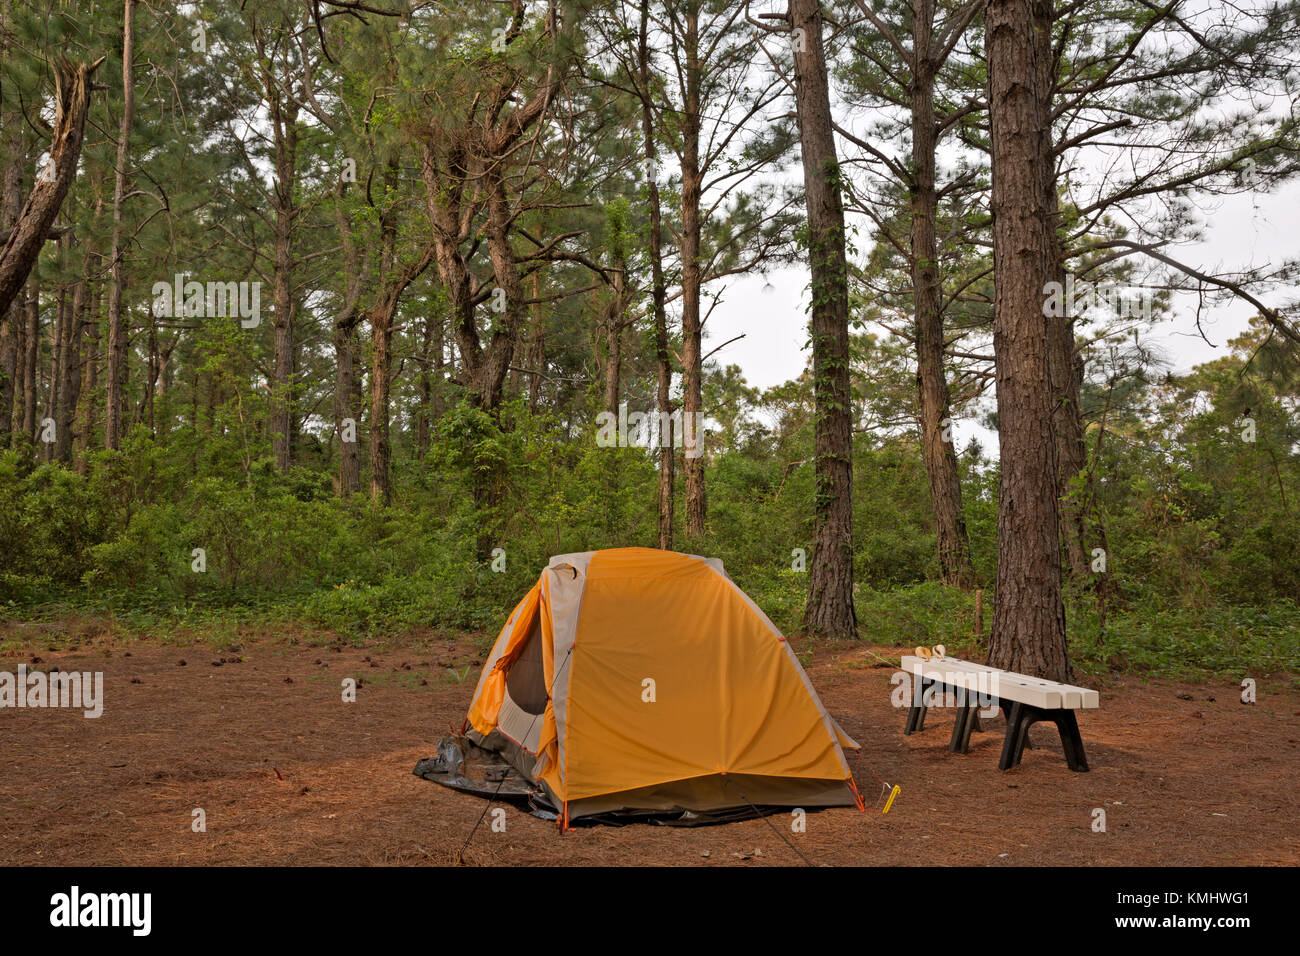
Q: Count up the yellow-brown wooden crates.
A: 0